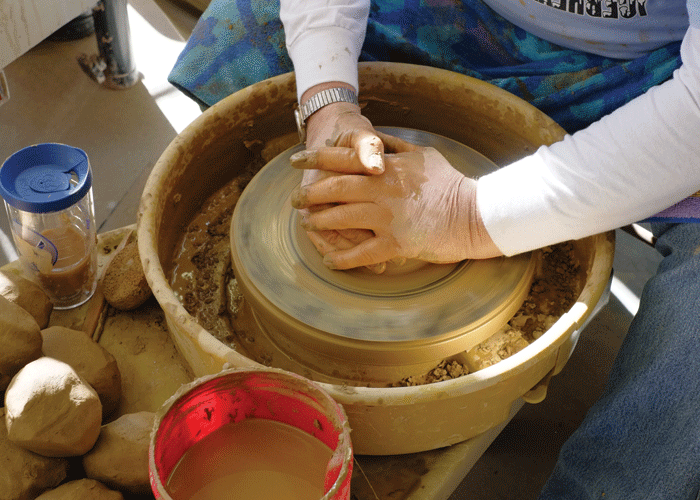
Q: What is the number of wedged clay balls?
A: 7